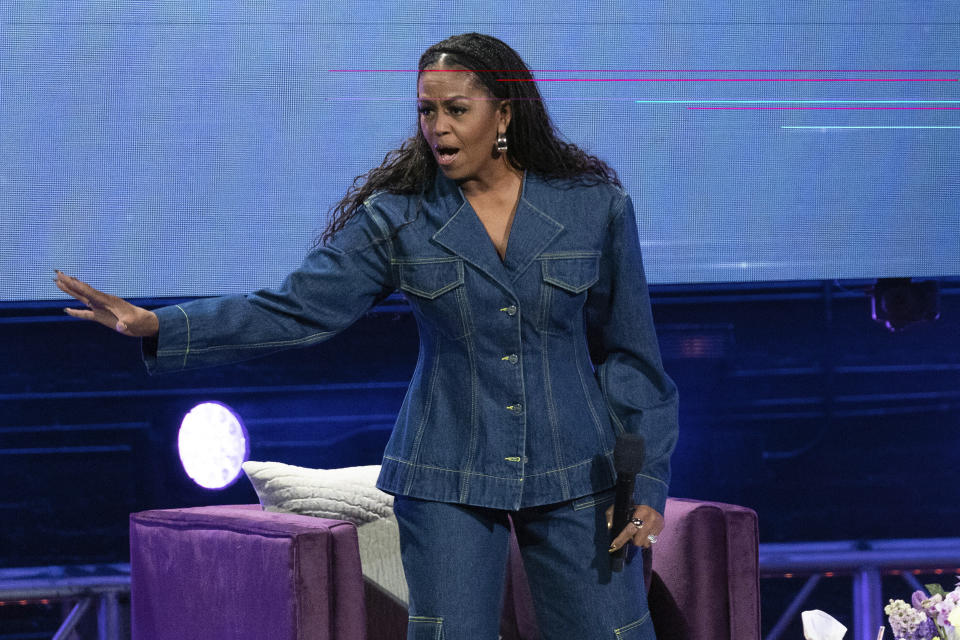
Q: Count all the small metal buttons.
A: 4